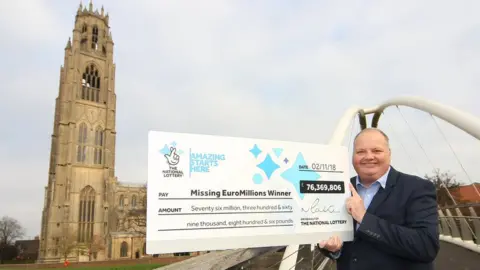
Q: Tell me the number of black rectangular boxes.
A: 1